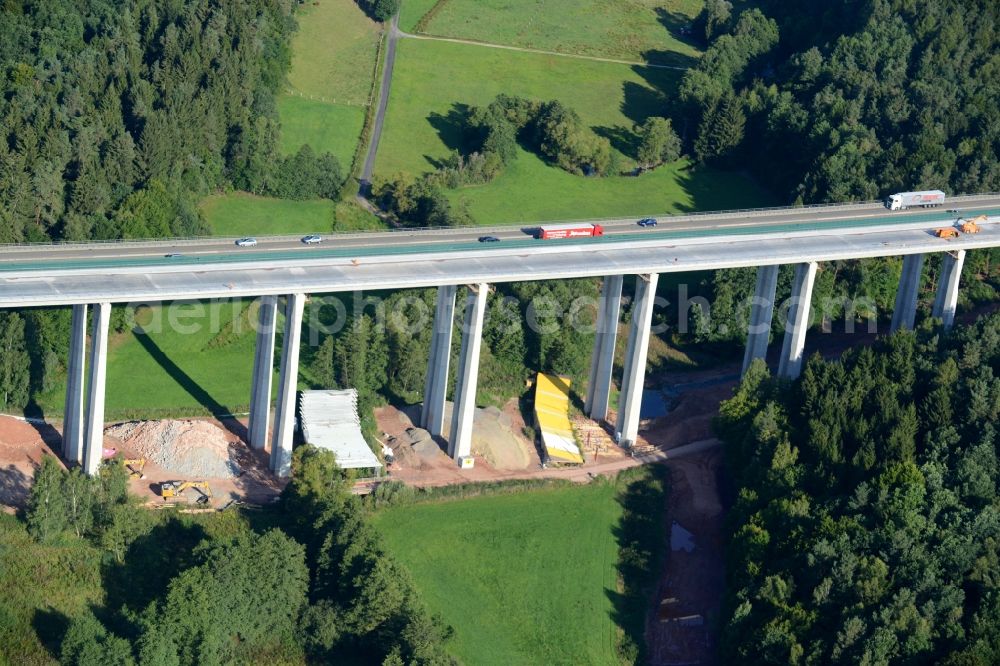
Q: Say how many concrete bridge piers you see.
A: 12